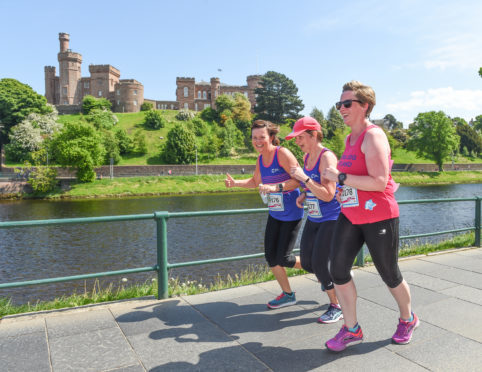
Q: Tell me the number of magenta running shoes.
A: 2